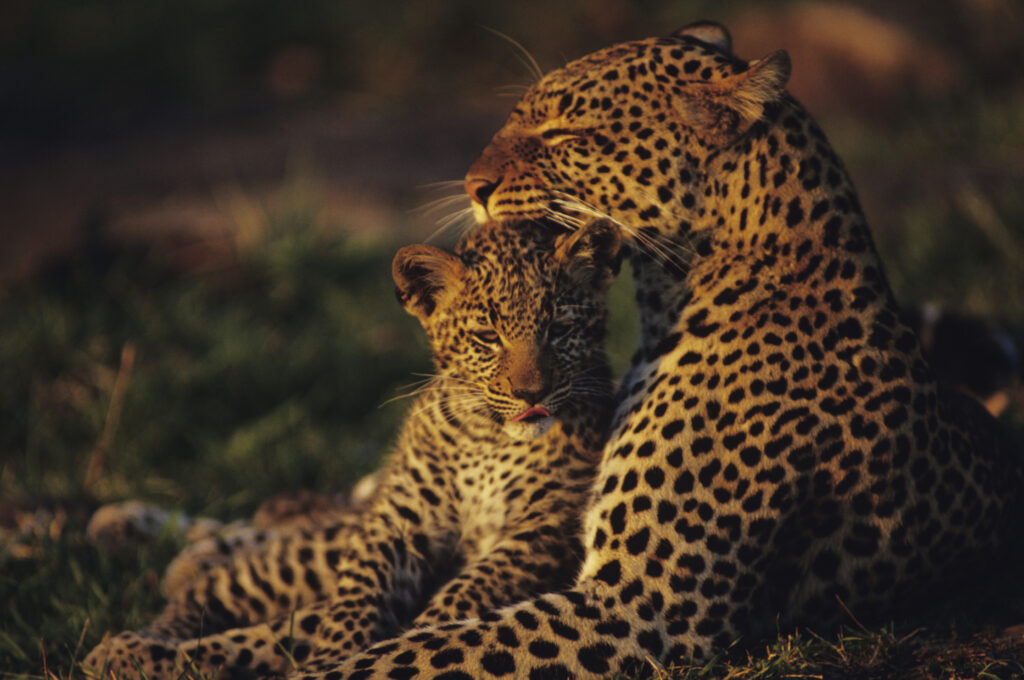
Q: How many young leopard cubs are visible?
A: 1